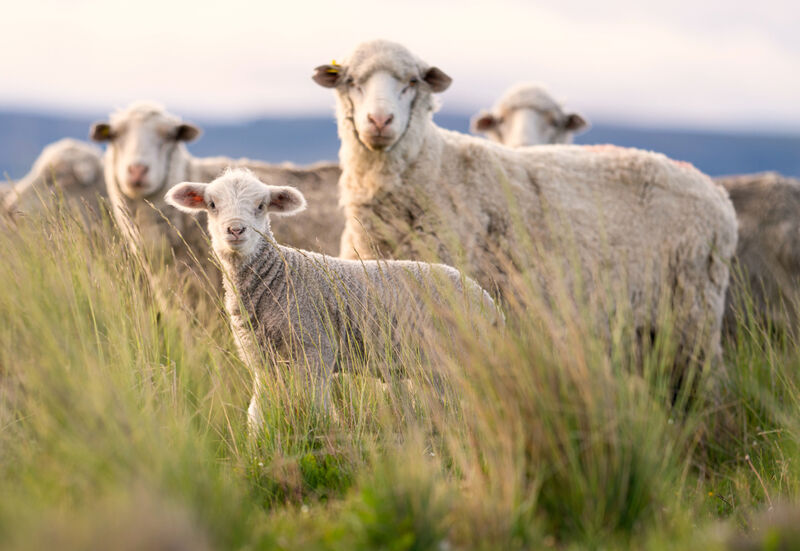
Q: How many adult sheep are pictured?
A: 5